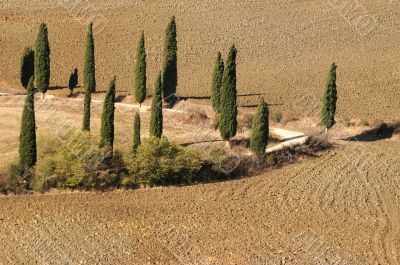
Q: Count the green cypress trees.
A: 15